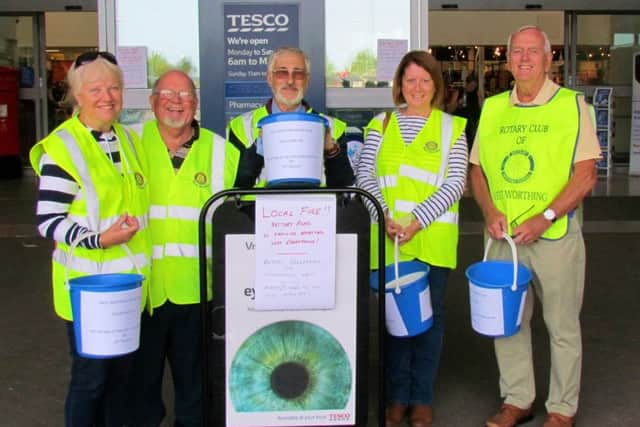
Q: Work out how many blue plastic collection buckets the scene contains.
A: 4